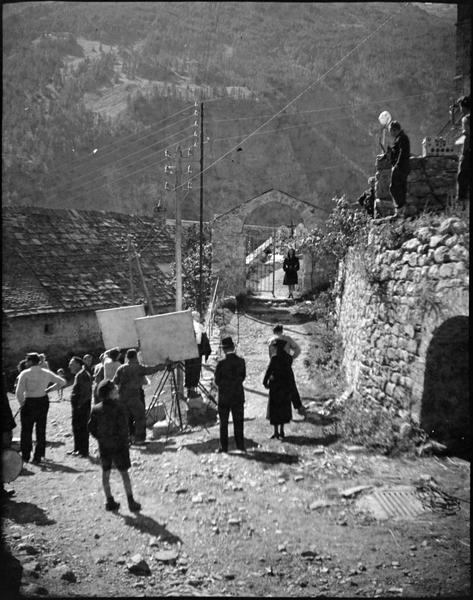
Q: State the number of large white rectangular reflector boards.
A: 2